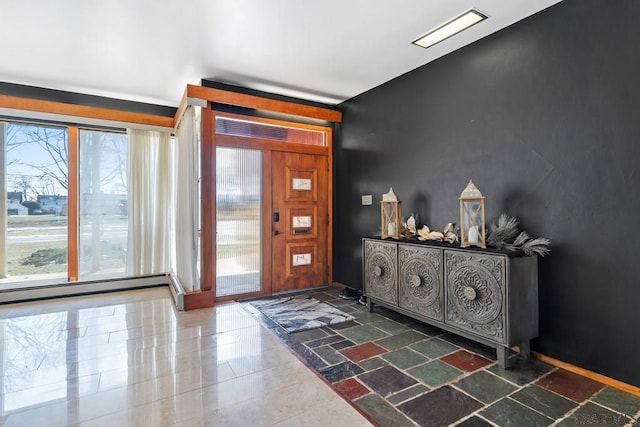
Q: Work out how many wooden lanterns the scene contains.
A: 2